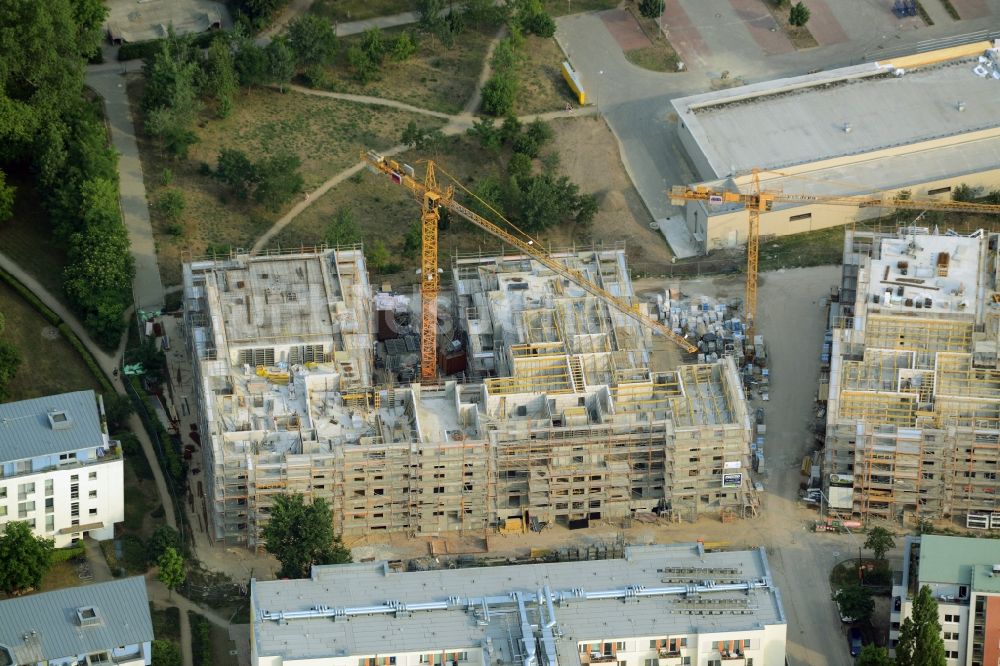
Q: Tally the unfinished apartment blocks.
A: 2